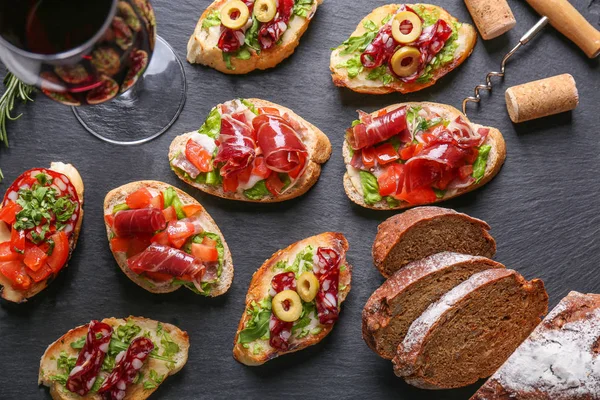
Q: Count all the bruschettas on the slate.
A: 8